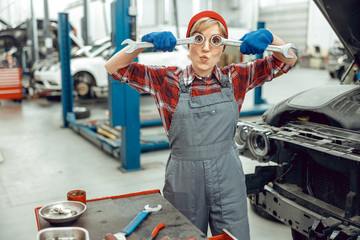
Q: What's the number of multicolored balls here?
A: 0